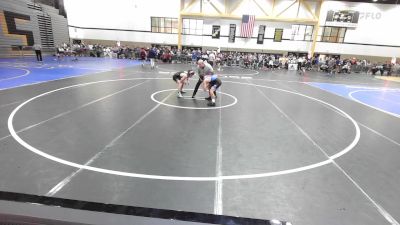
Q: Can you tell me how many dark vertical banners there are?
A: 4